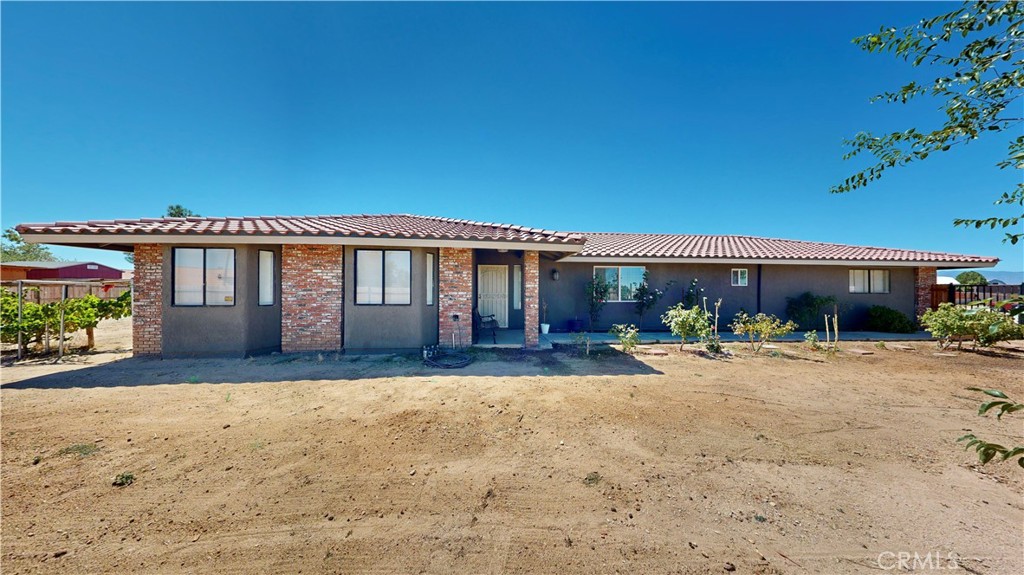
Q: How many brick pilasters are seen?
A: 5